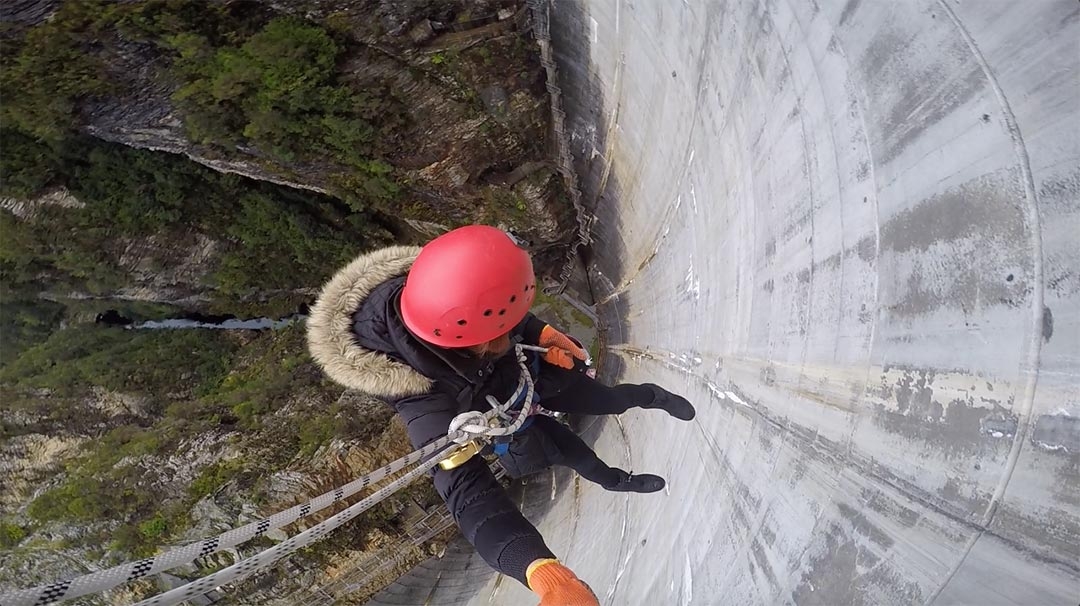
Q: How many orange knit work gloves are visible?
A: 2